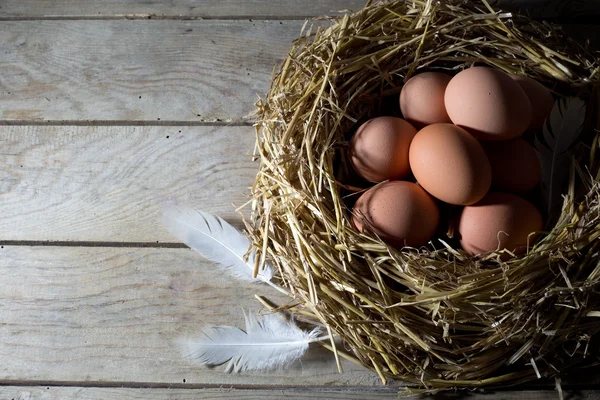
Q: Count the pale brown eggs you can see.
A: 8